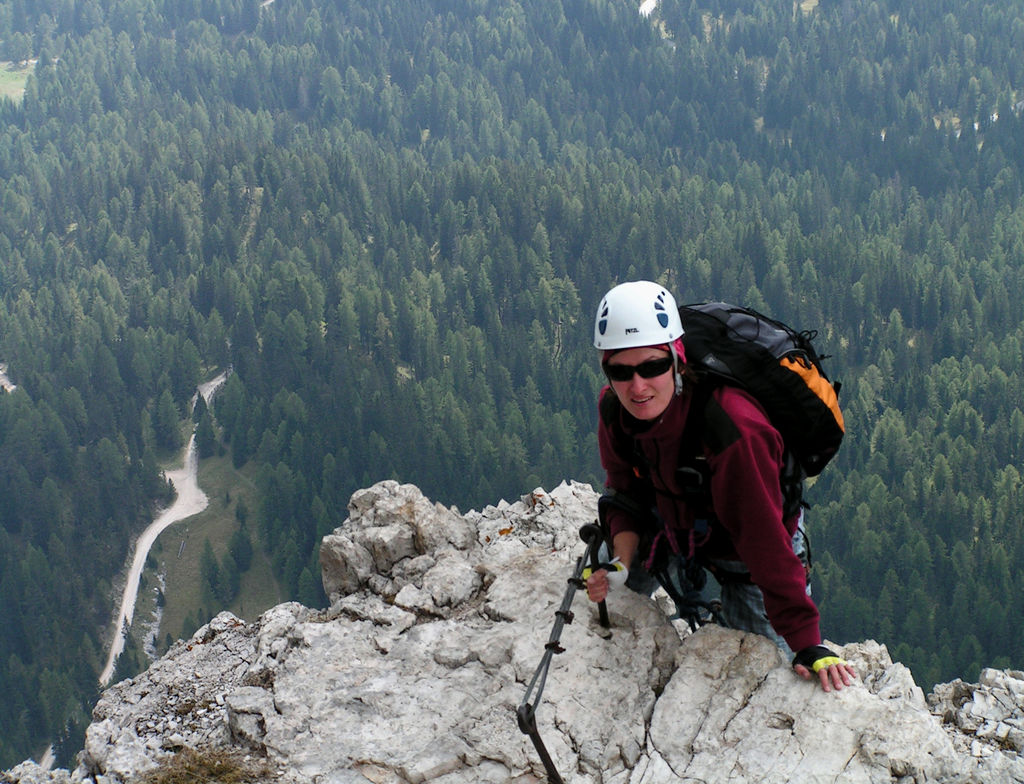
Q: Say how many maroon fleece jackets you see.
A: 1